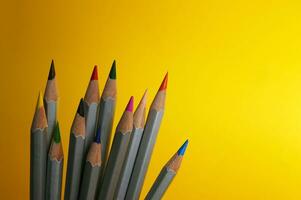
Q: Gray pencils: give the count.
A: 11